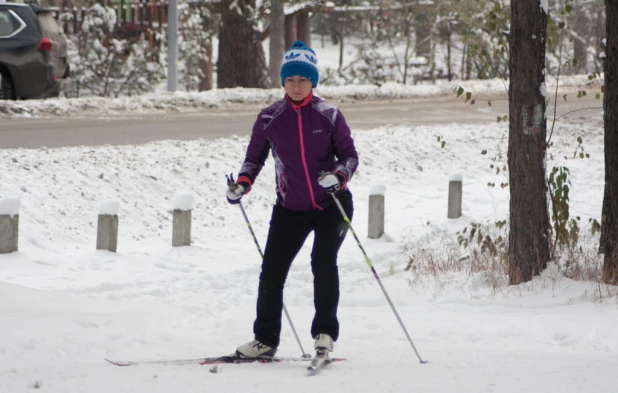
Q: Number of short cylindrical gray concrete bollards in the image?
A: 5